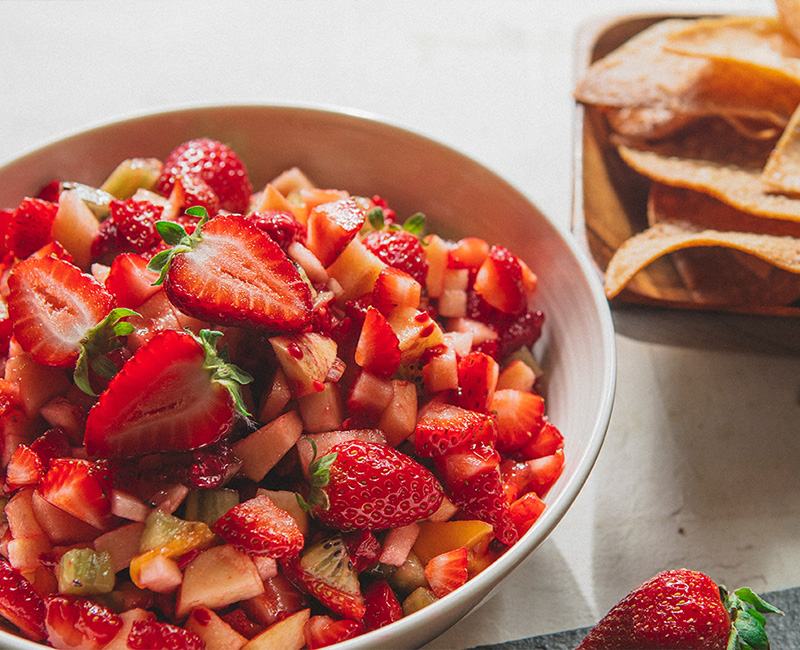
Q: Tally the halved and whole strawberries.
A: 7